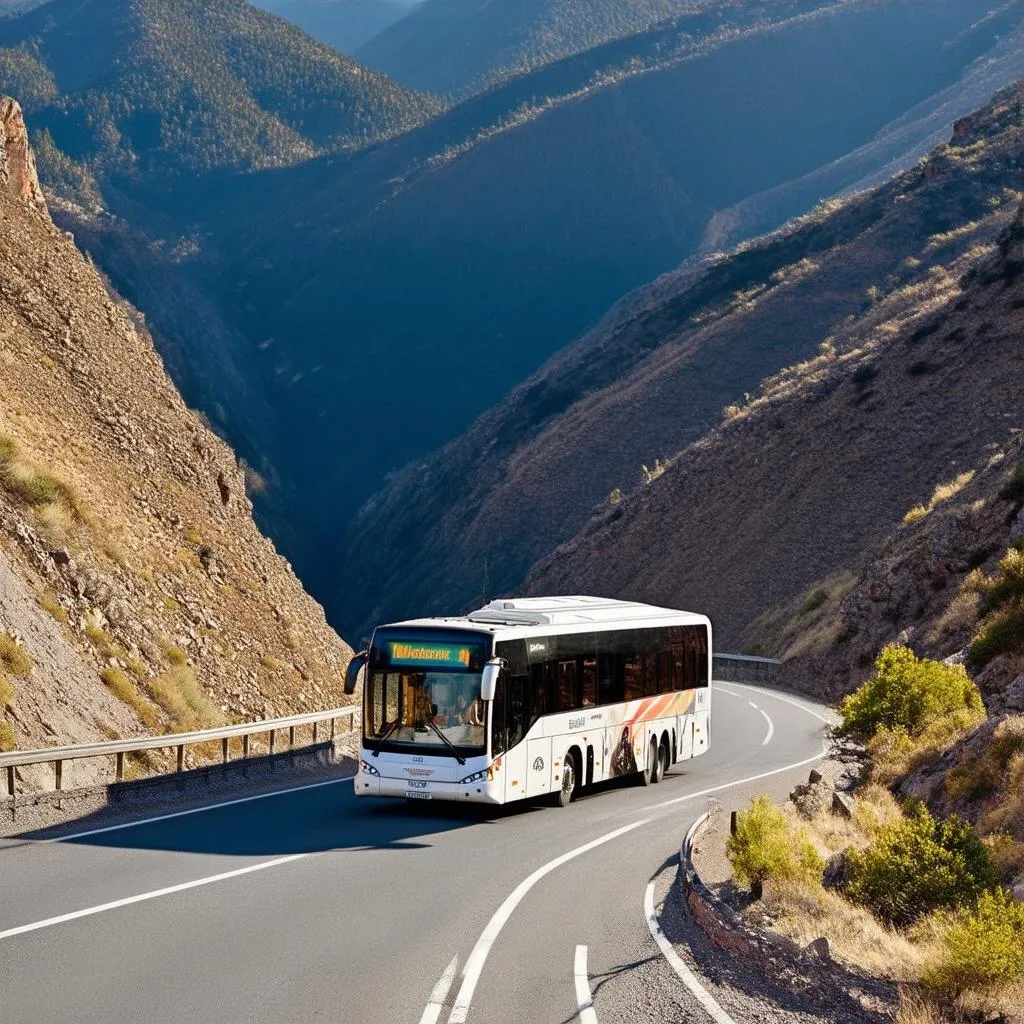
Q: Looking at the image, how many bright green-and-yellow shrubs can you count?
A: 4